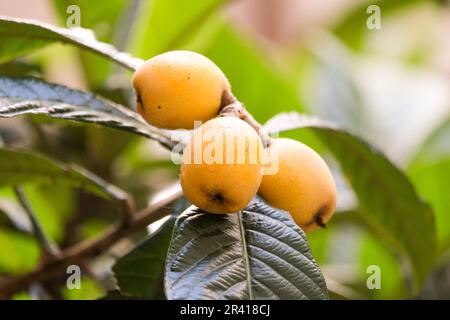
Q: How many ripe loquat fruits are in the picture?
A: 3